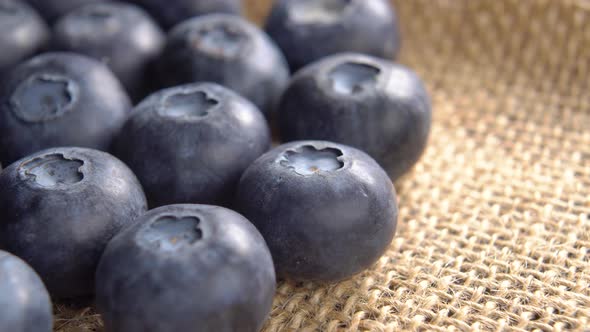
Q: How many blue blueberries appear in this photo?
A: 13